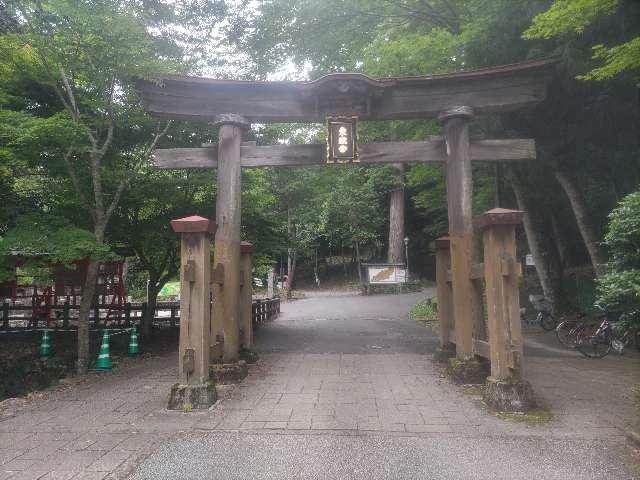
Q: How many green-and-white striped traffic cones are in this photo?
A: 3